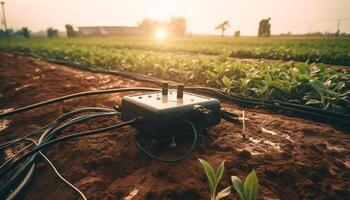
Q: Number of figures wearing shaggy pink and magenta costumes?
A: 0